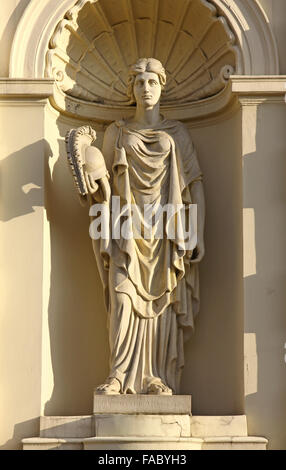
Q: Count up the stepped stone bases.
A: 1